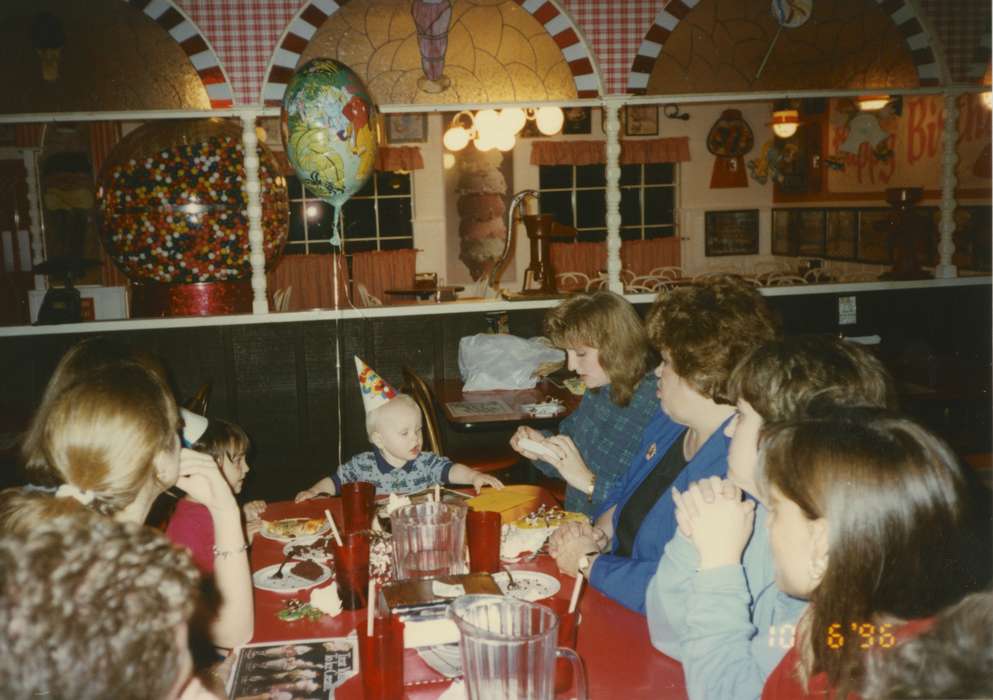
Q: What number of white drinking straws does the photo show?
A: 4